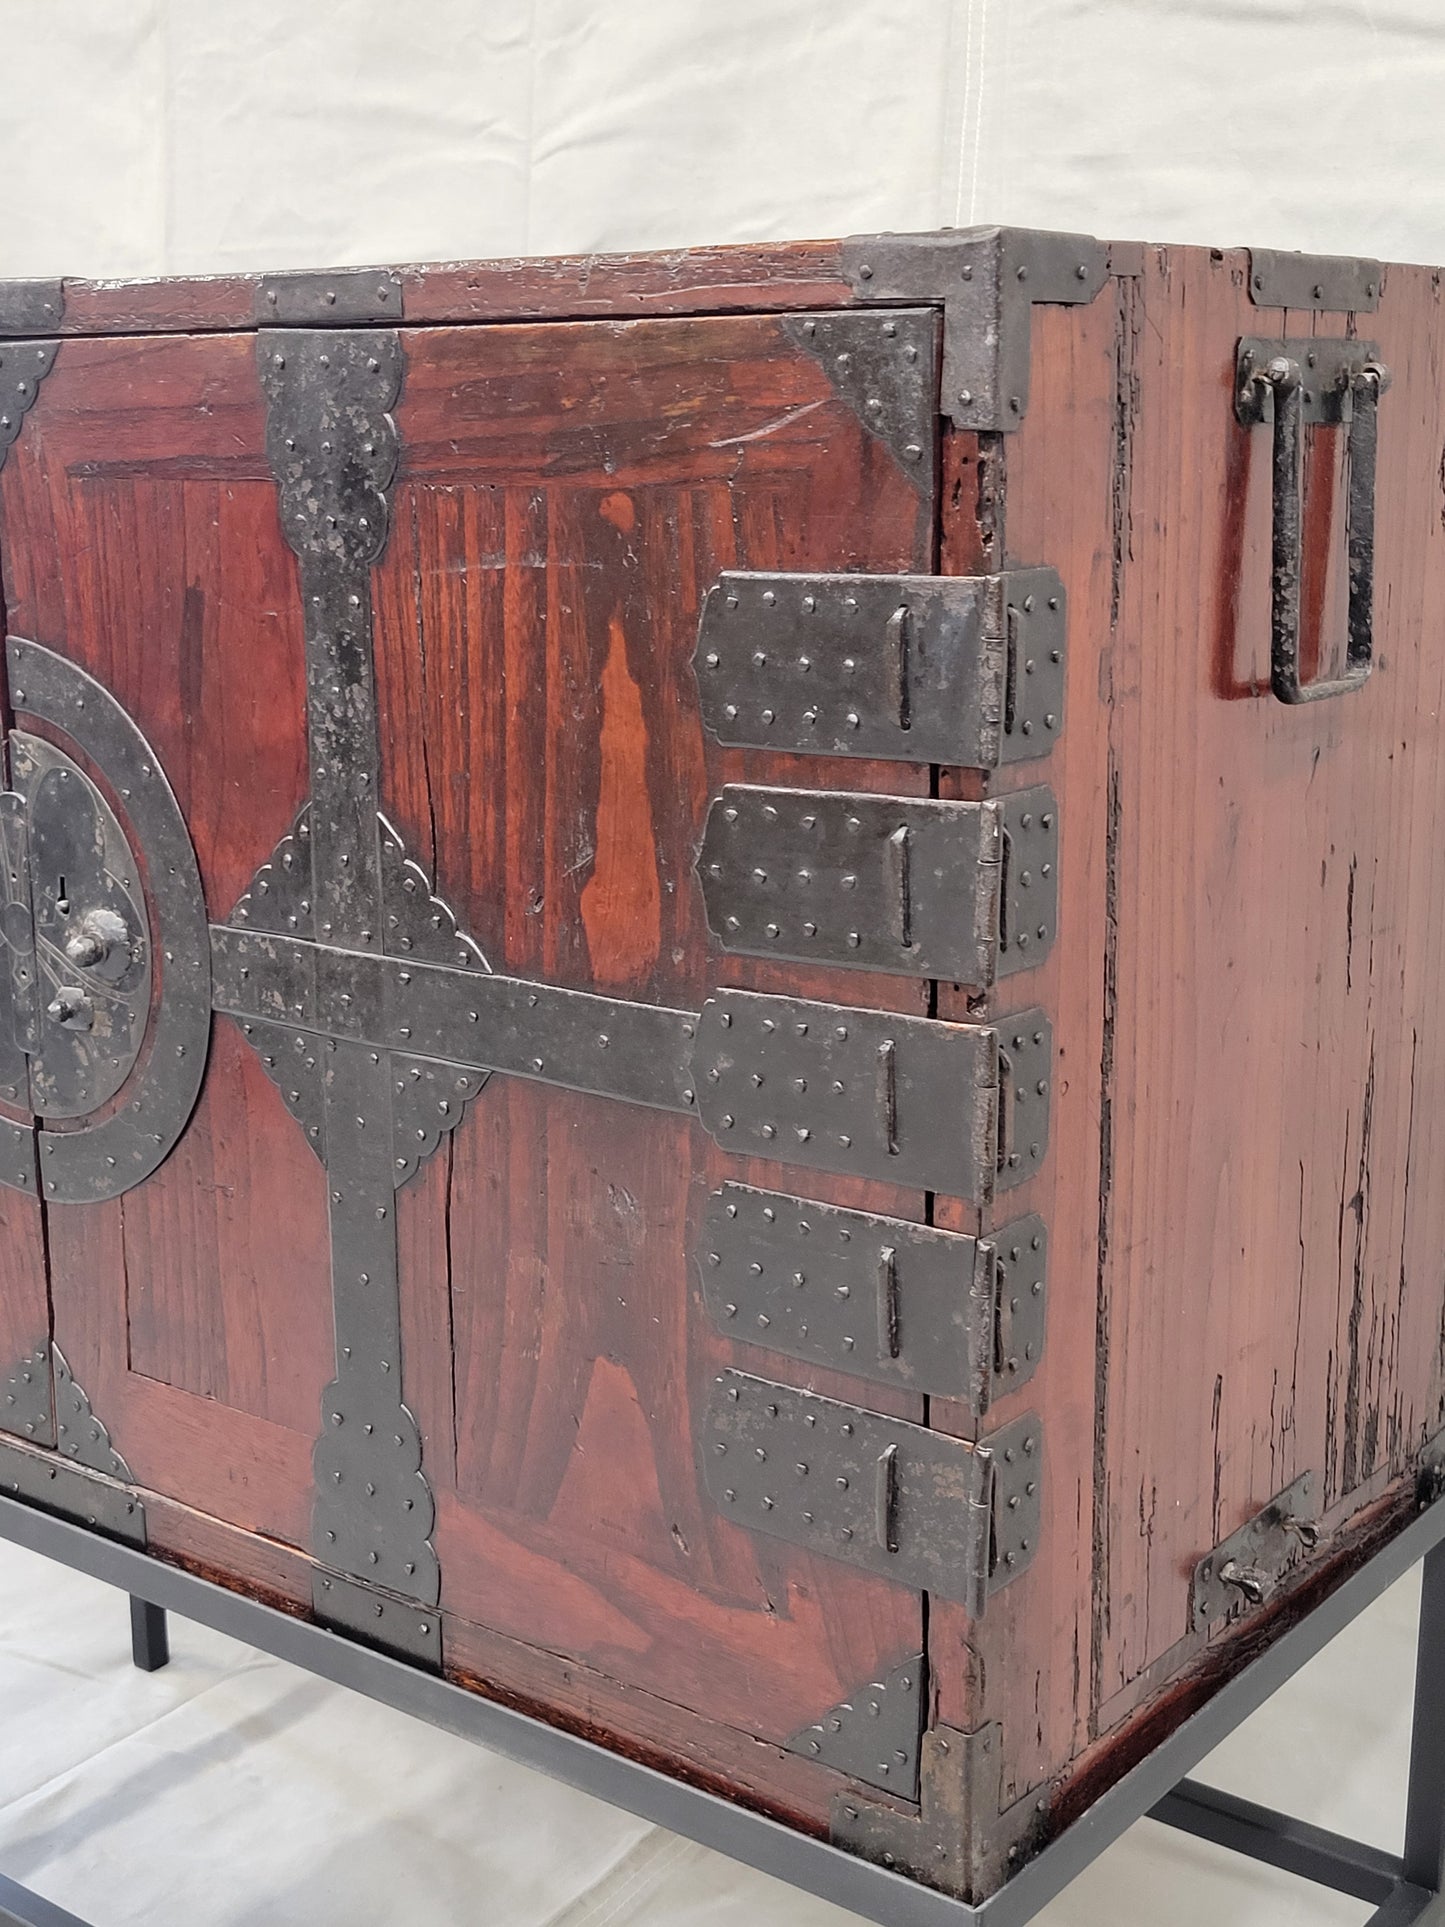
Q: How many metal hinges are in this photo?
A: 5